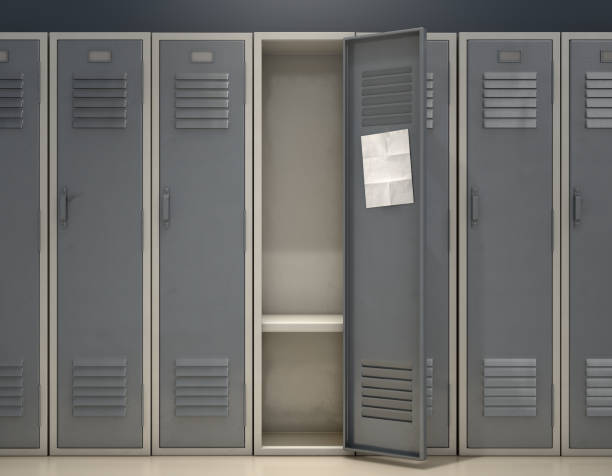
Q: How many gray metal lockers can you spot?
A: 7